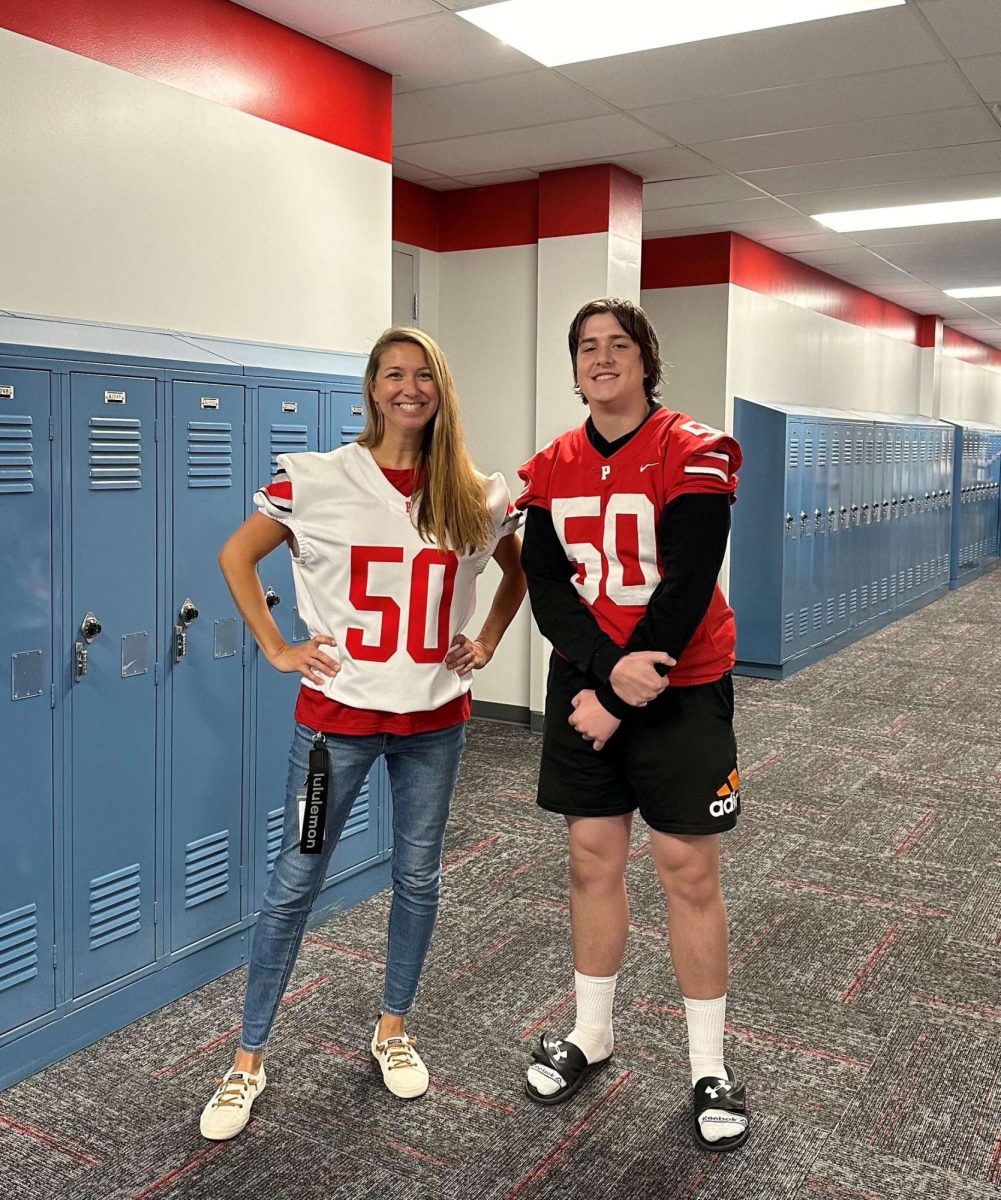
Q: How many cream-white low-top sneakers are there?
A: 2